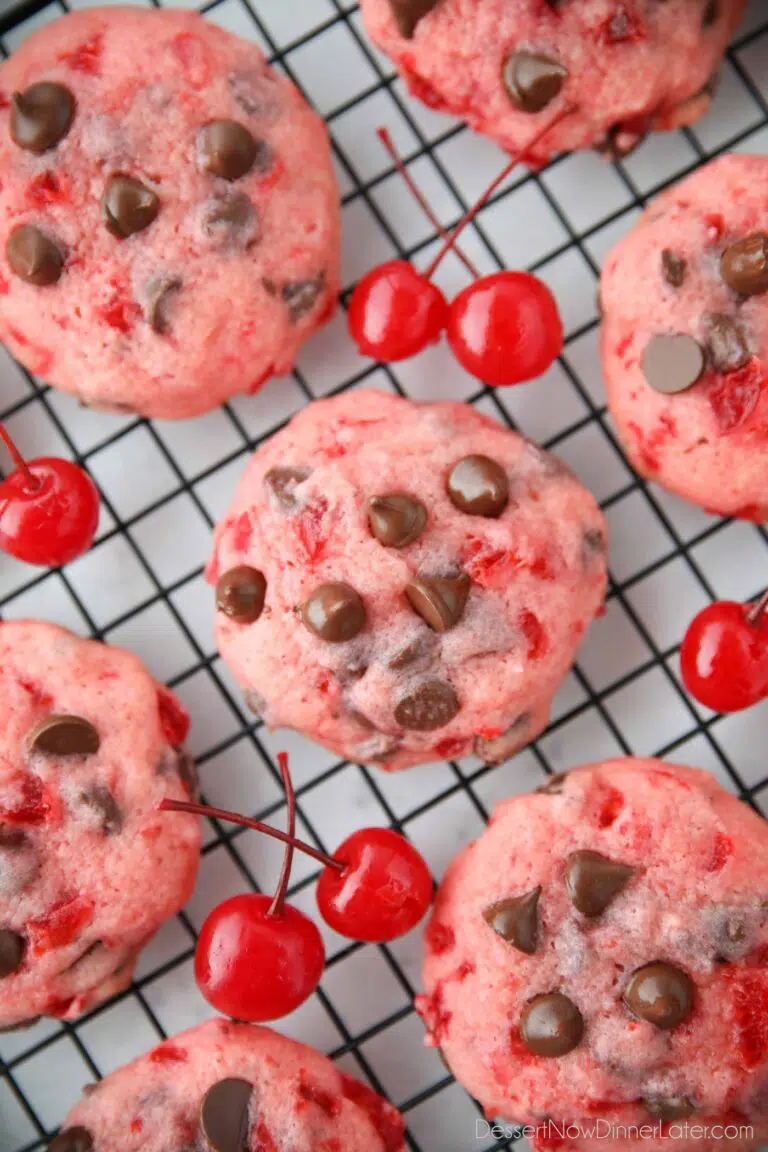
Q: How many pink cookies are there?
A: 7